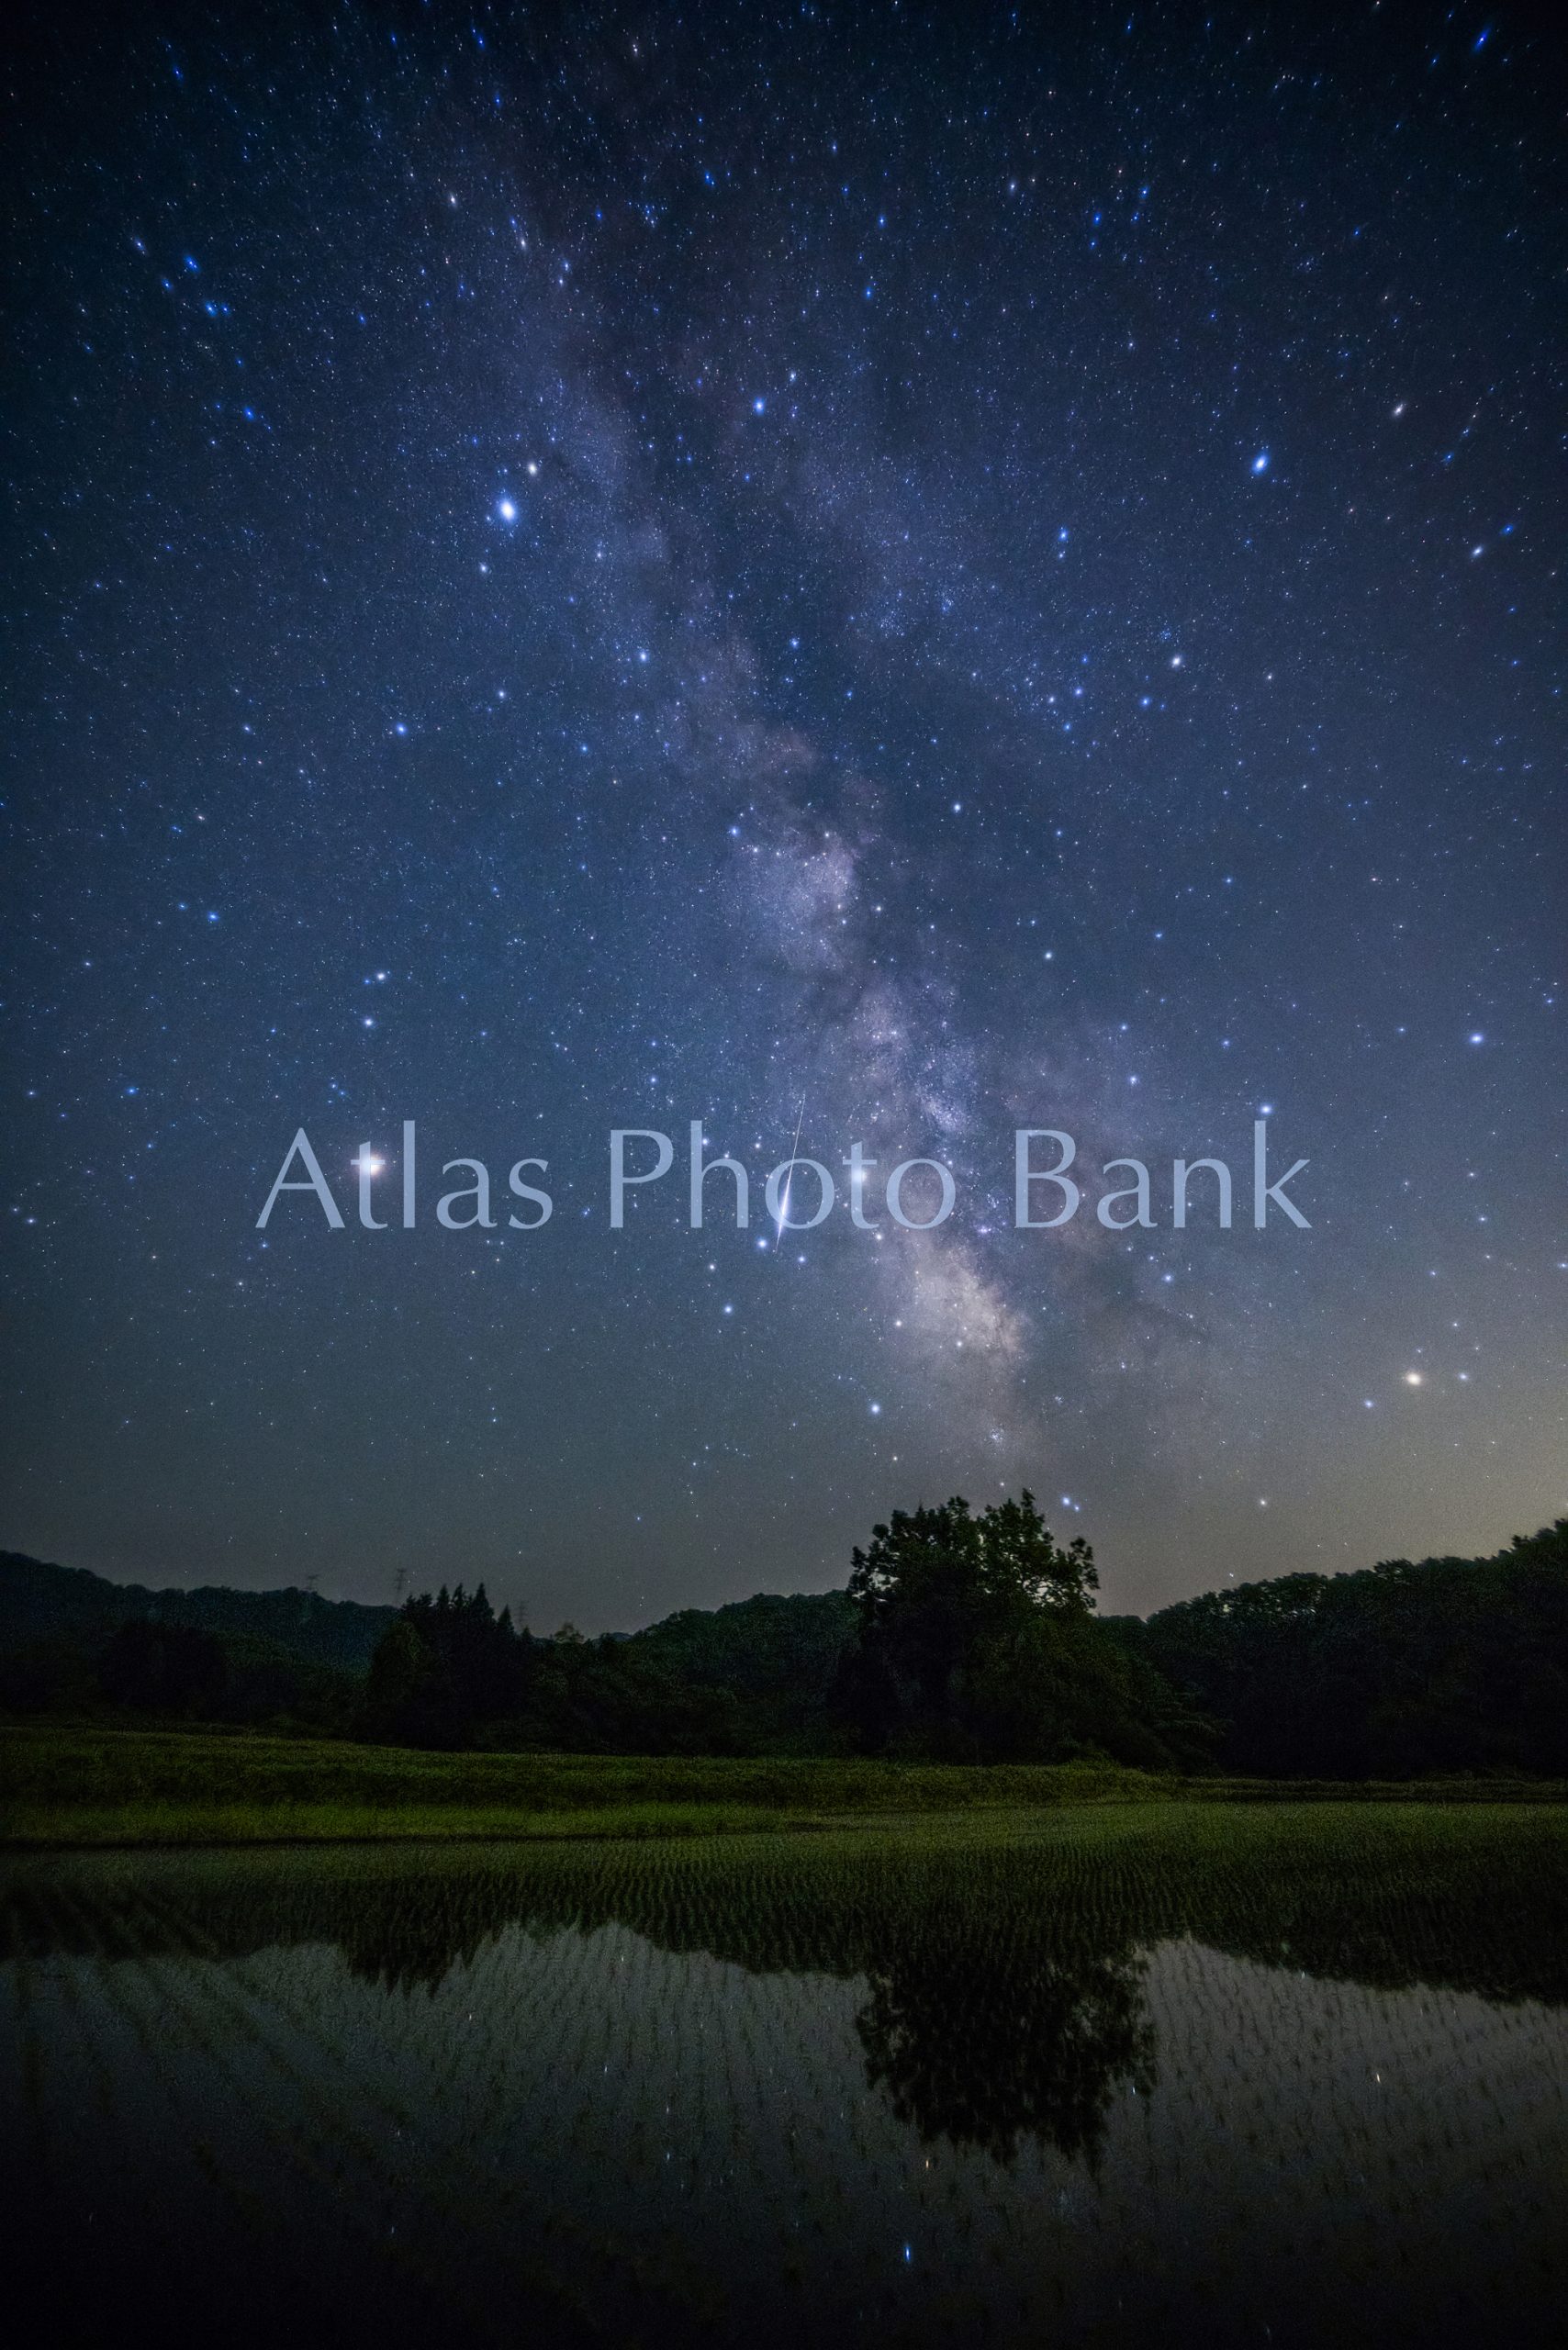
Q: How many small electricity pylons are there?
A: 3